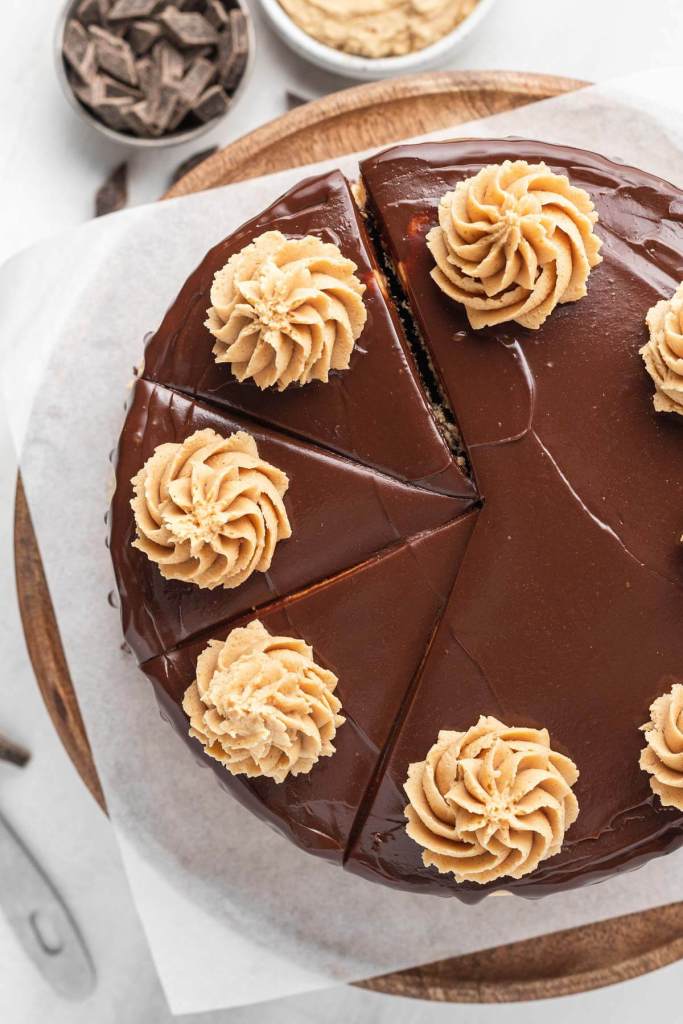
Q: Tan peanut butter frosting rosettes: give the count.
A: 7